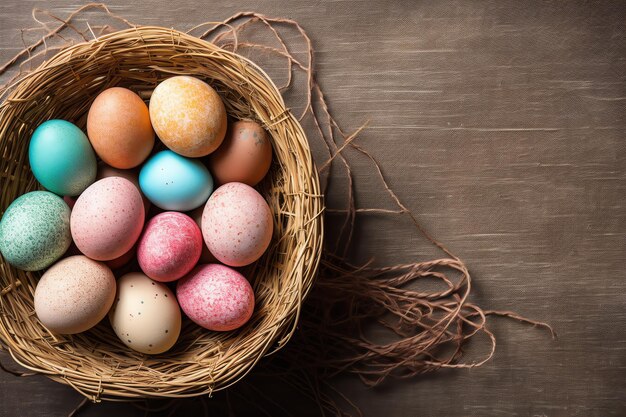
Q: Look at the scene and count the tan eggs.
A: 2